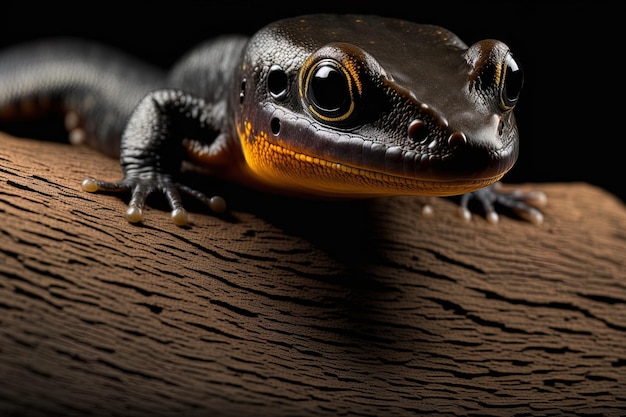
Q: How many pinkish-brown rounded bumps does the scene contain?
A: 2